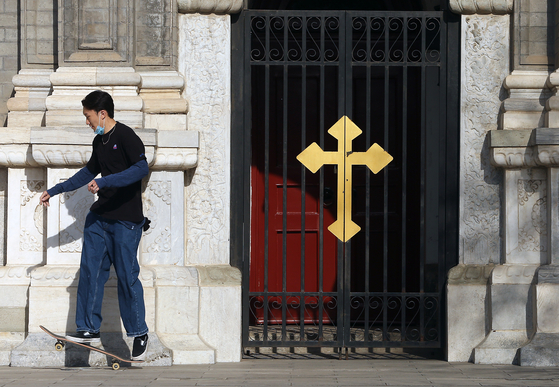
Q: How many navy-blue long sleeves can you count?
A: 2